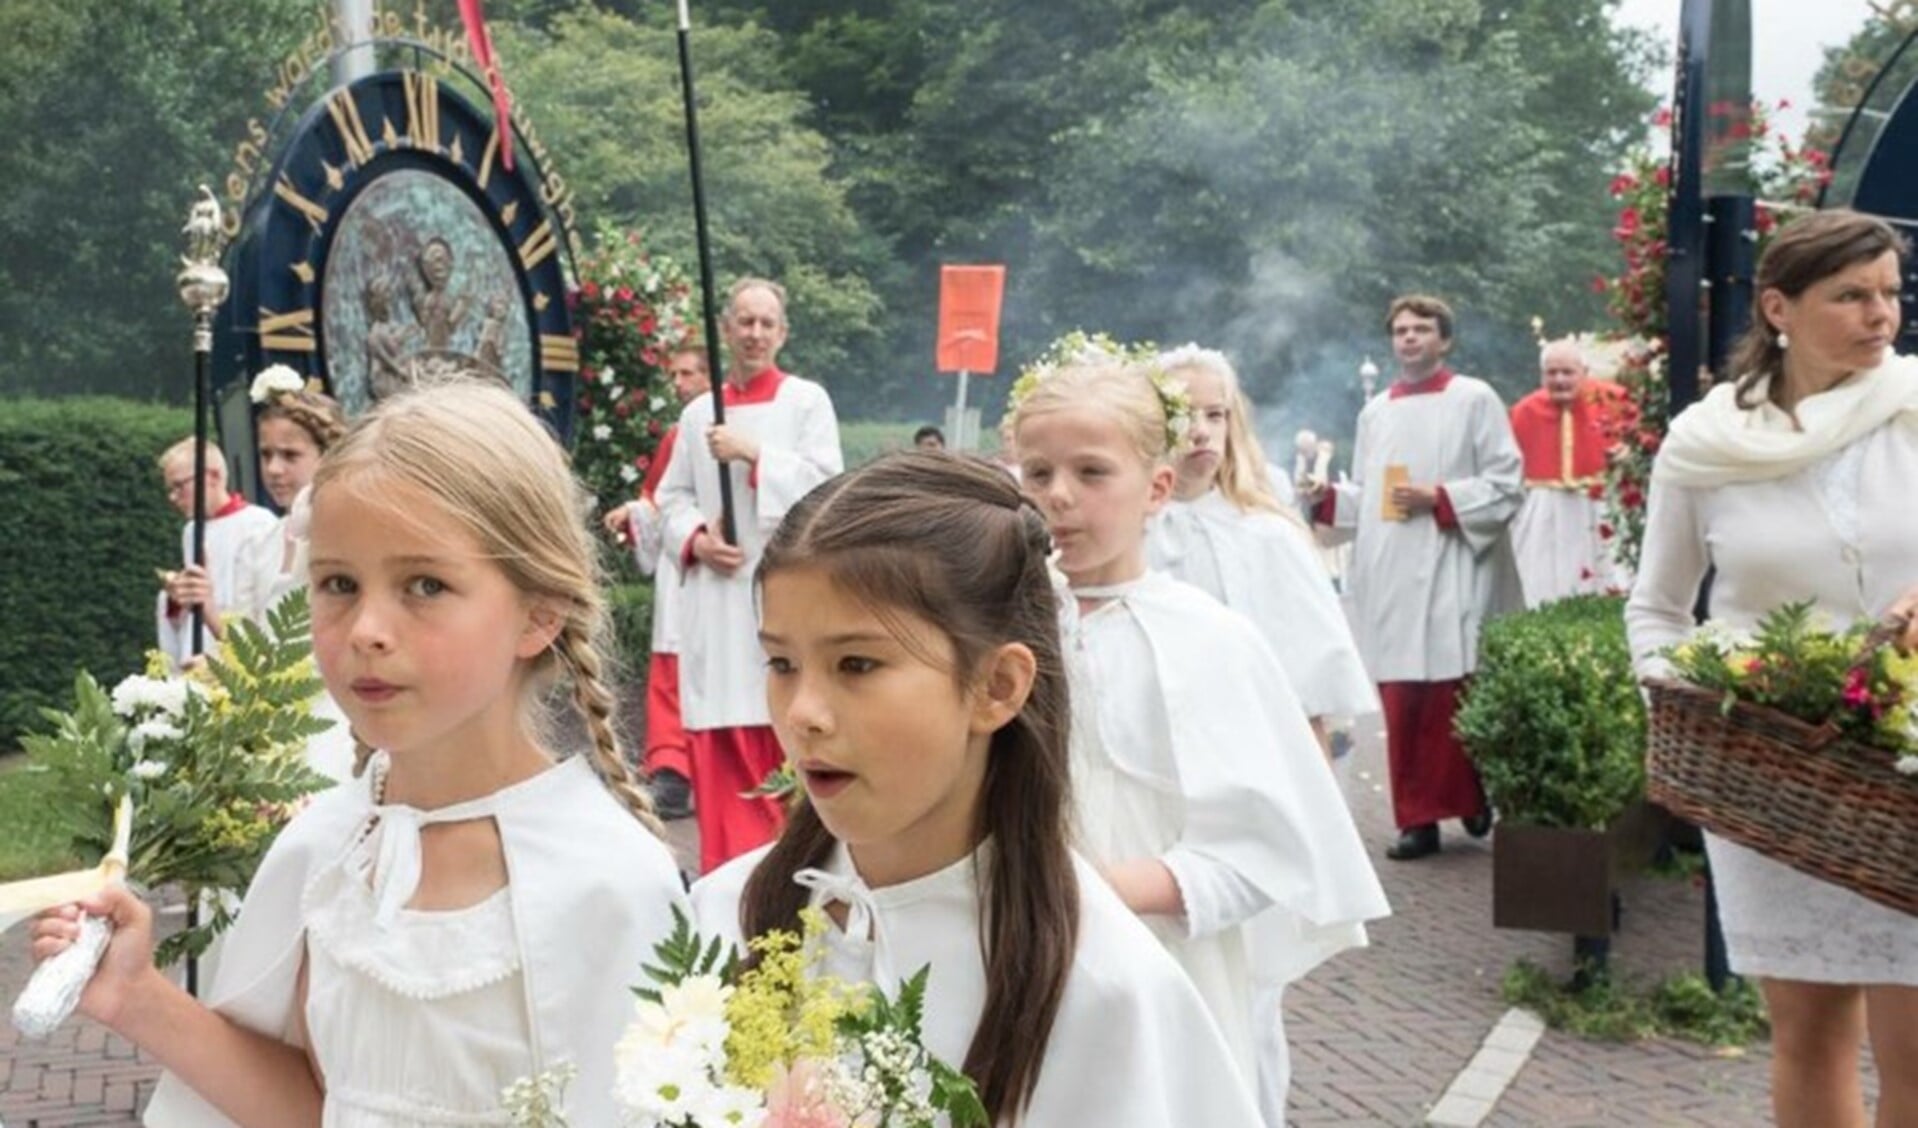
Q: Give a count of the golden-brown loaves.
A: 0